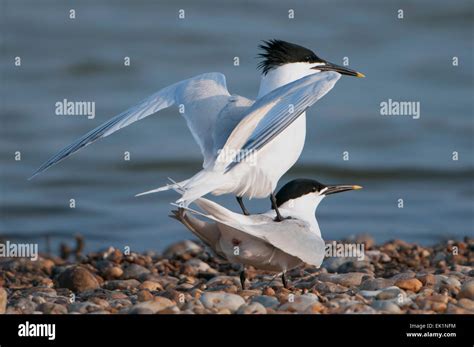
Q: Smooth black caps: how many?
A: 1